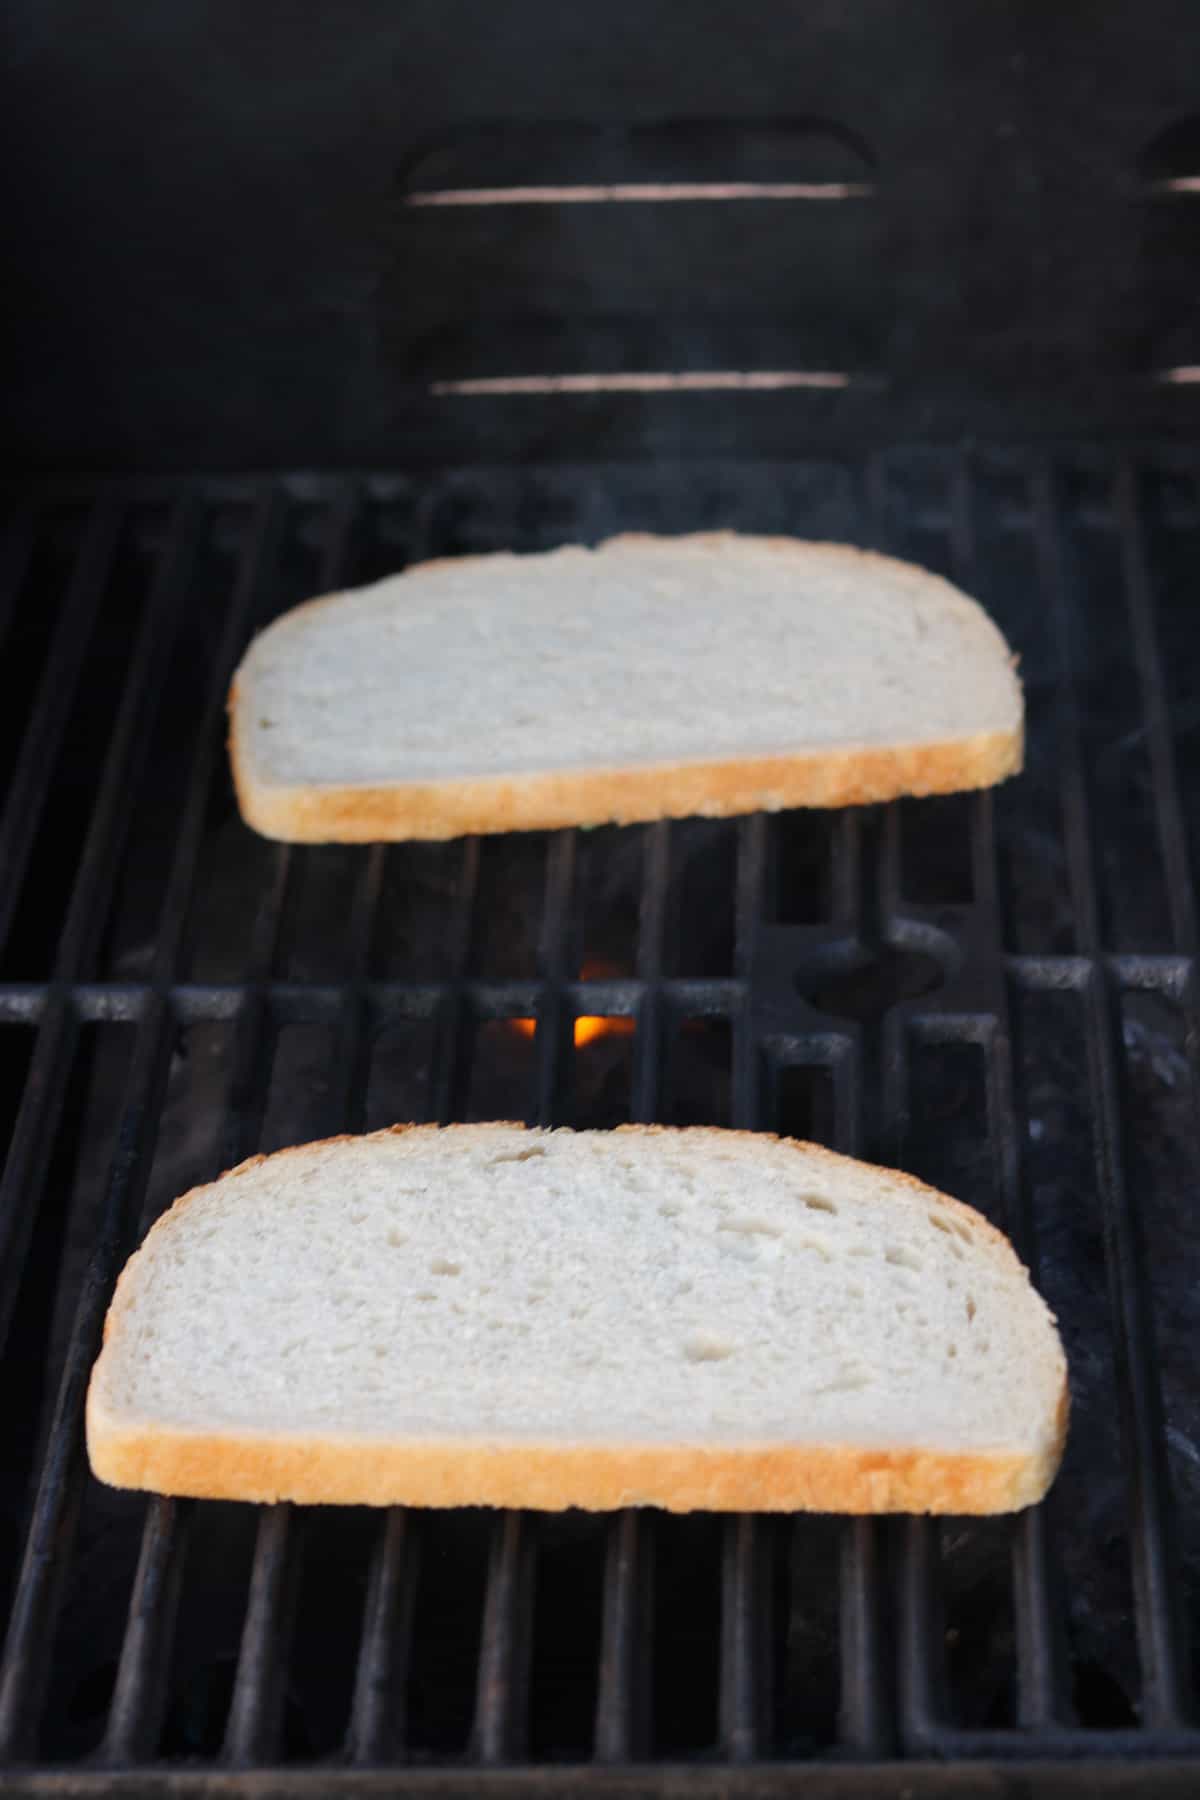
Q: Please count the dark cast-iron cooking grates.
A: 2